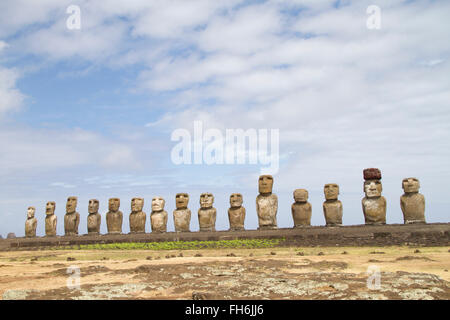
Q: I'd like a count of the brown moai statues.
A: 15